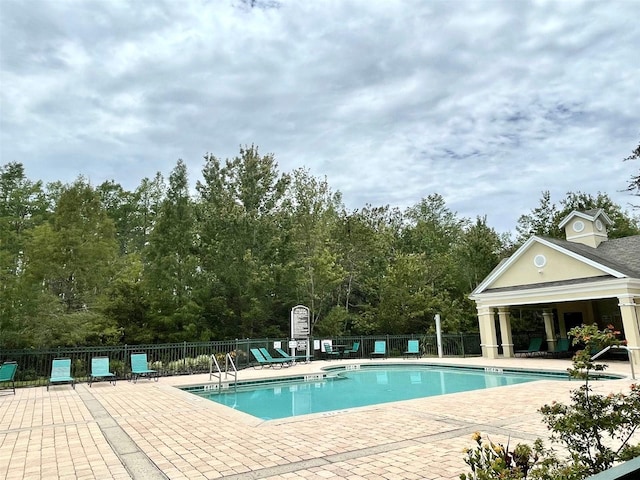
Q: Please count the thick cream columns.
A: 4